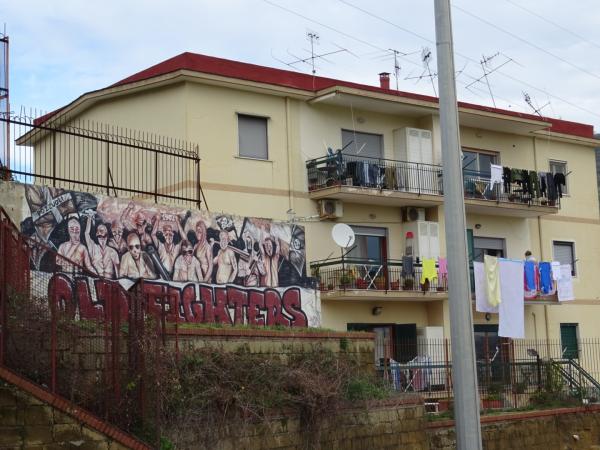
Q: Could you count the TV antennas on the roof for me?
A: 5